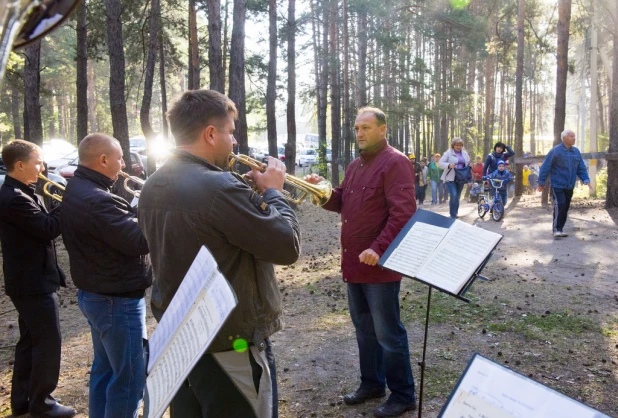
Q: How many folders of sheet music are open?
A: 3